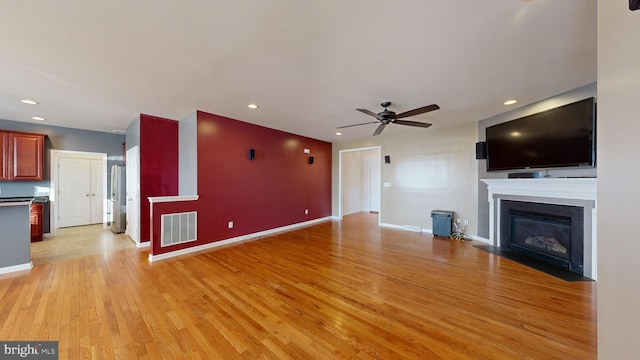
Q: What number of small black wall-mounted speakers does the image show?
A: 4